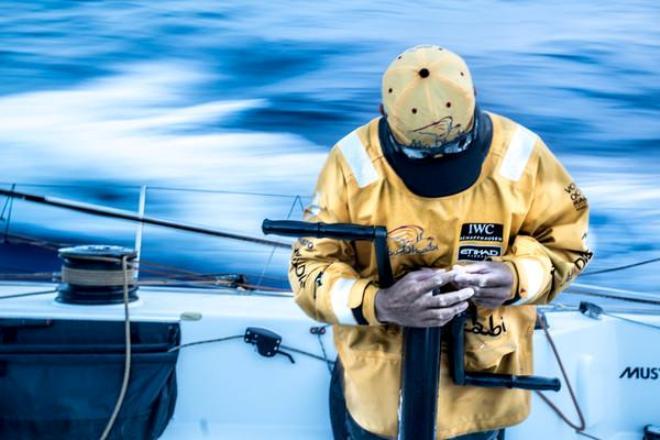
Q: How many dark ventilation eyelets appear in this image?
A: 6